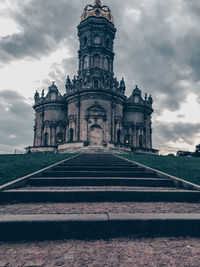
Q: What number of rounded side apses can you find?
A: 2